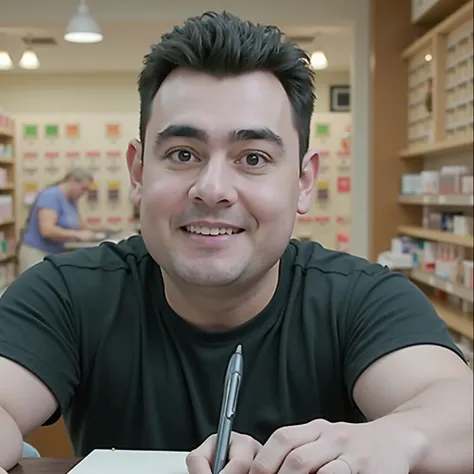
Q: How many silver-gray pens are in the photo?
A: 1